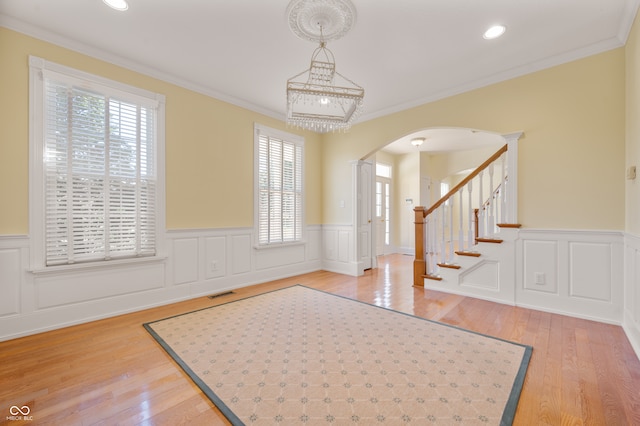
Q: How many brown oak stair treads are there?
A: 5